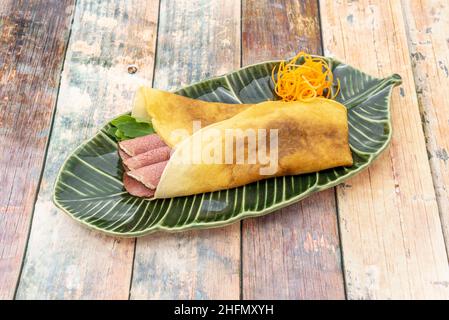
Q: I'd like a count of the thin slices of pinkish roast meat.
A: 3